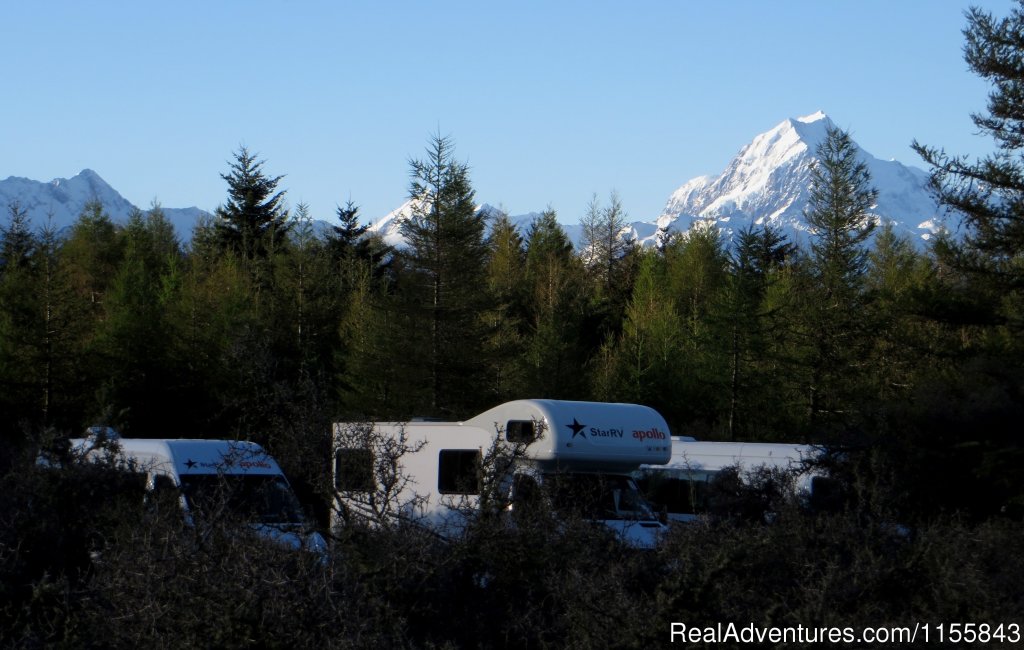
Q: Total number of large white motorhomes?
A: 3